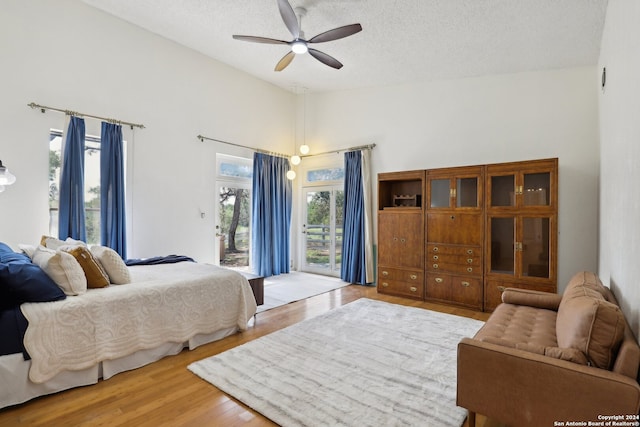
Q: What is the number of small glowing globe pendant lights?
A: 3